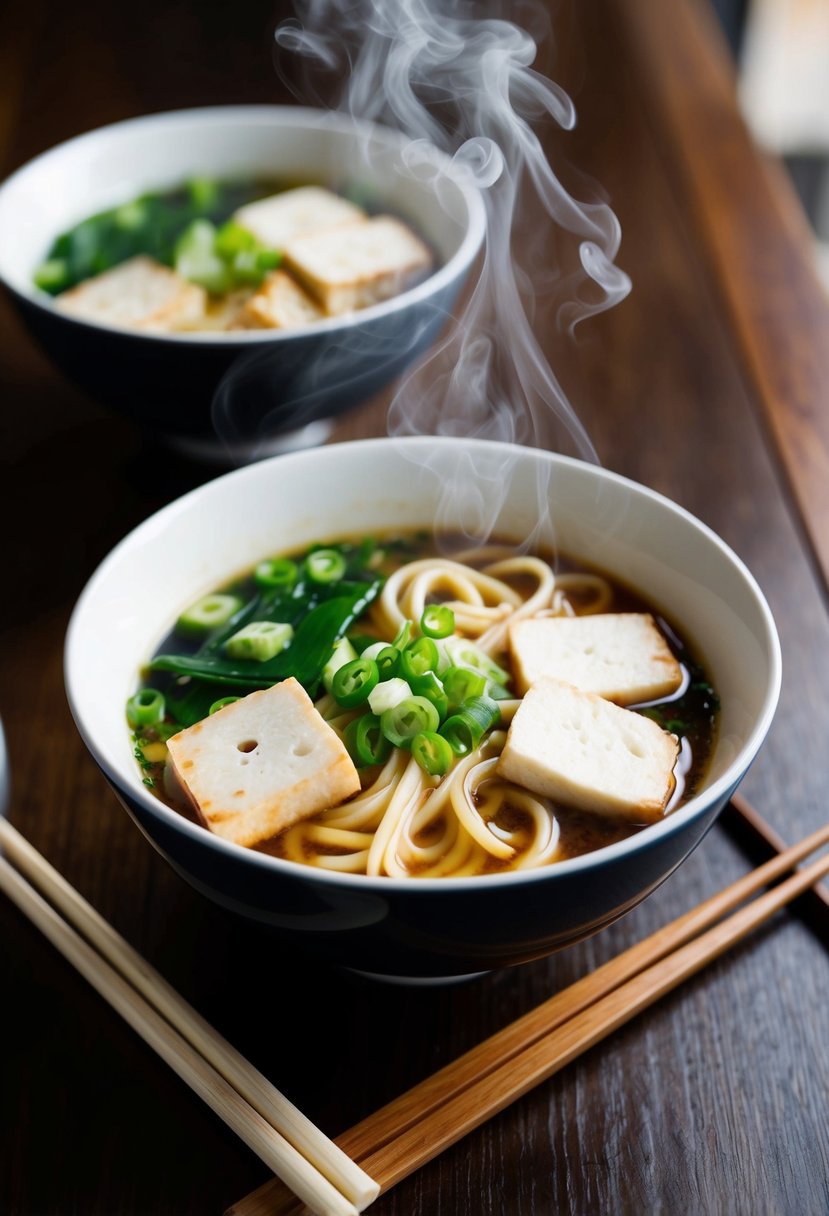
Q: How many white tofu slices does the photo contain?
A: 7